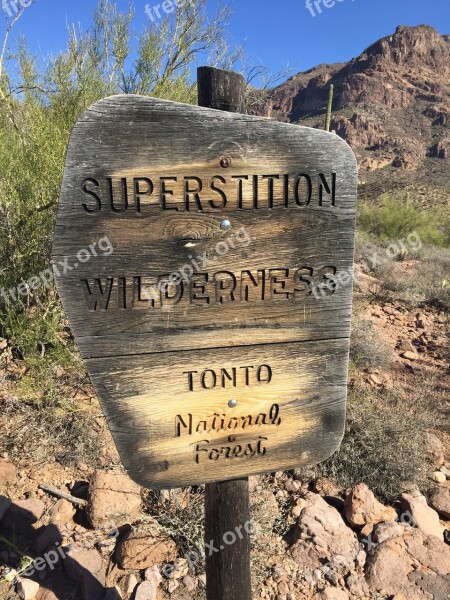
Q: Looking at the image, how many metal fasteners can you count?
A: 4